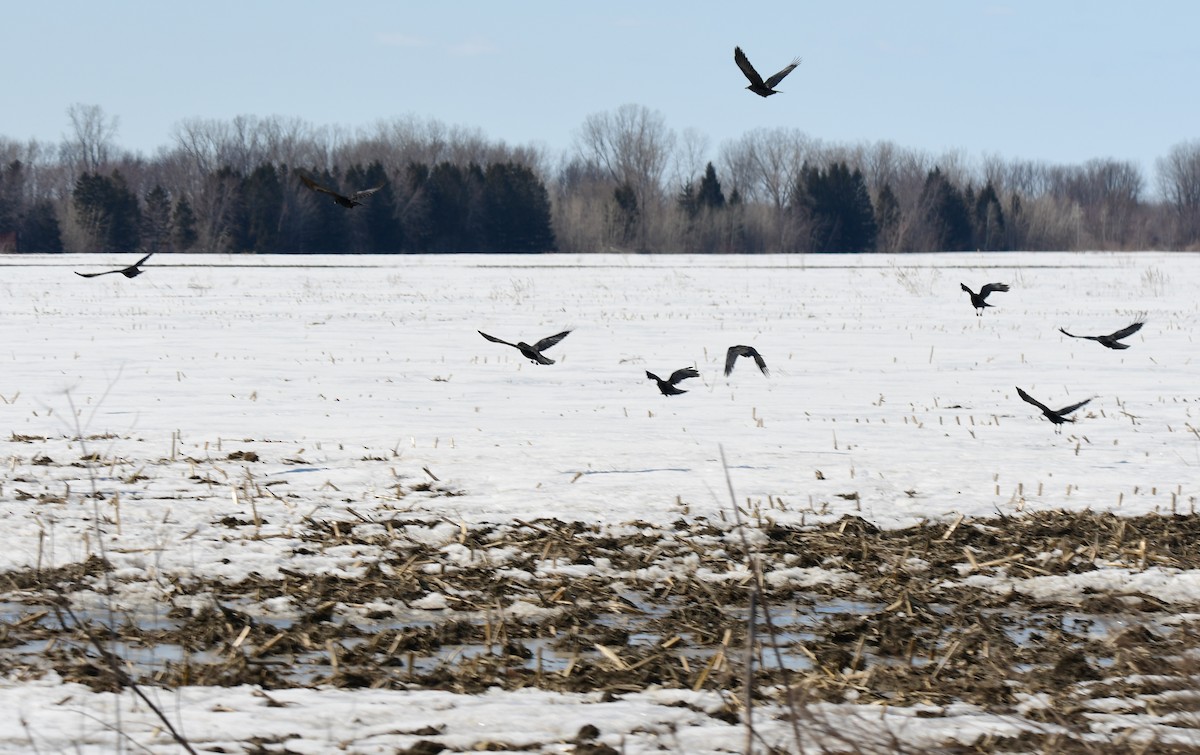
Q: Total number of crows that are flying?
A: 9